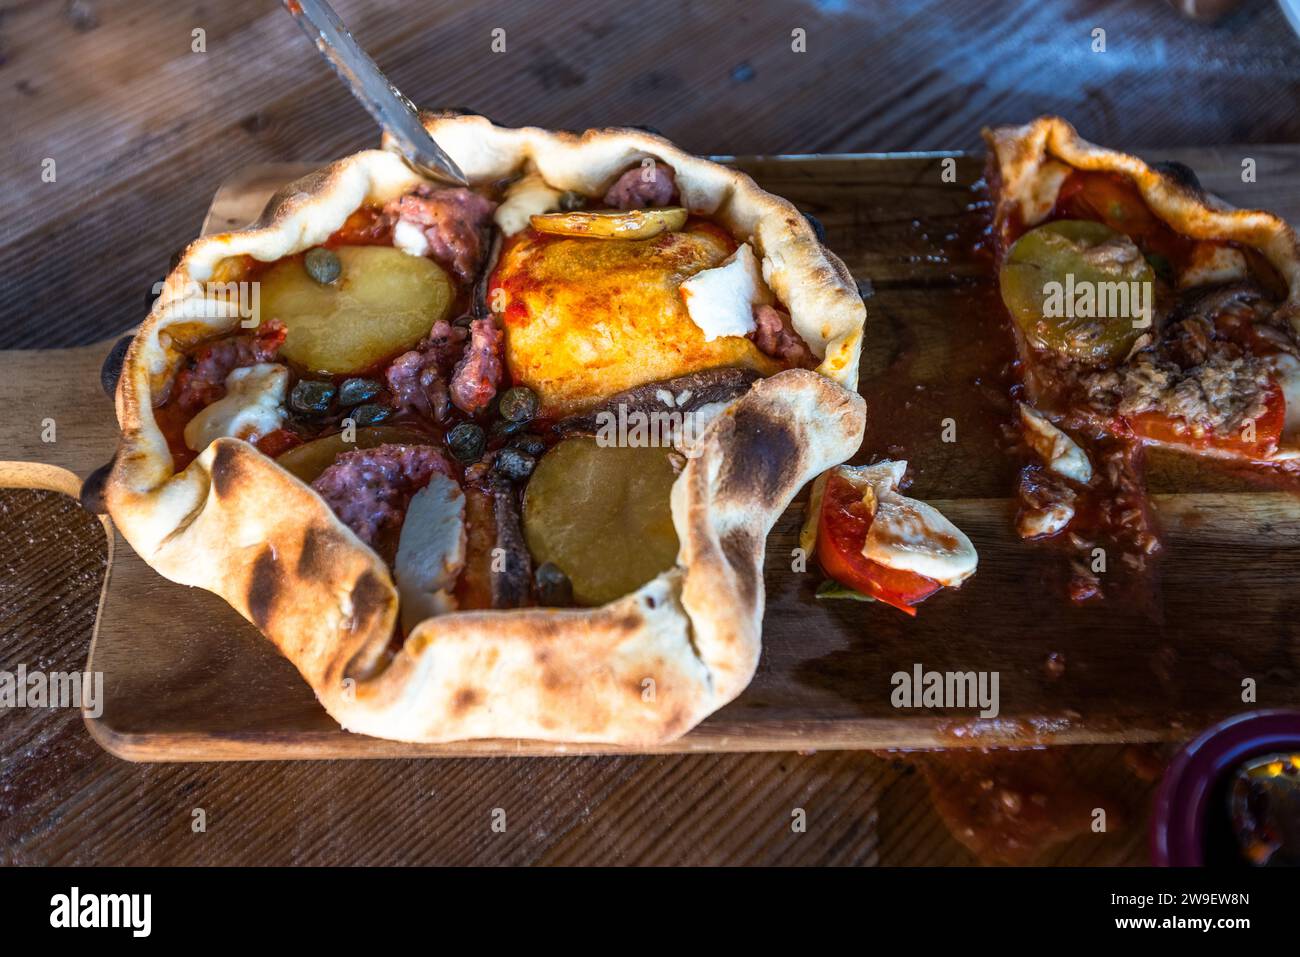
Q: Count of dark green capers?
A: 11